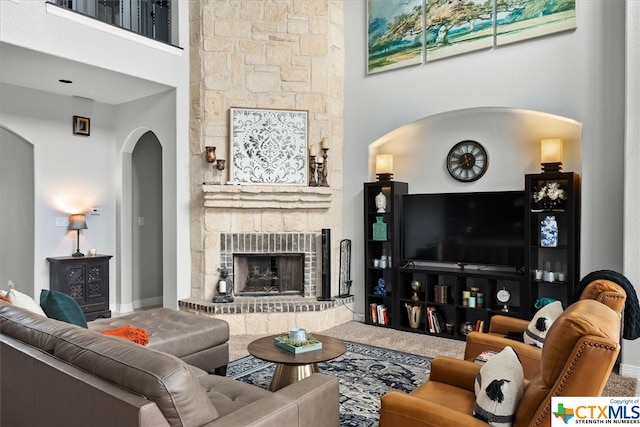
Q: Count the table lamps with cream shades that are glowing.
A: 2